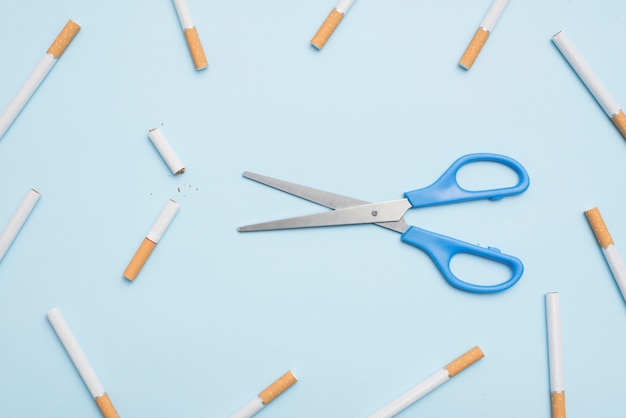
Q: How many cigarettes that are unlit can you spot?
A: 12